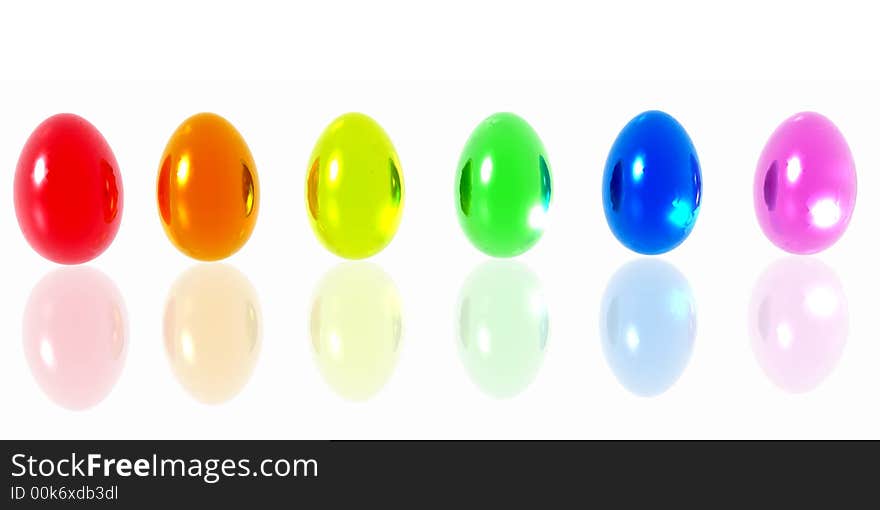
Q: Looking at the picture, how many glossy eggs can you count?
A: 6